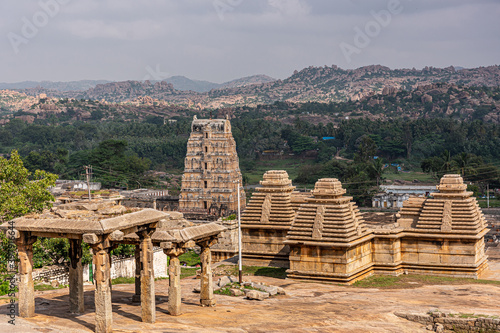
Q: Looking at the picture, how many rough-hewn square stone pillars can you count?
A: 7